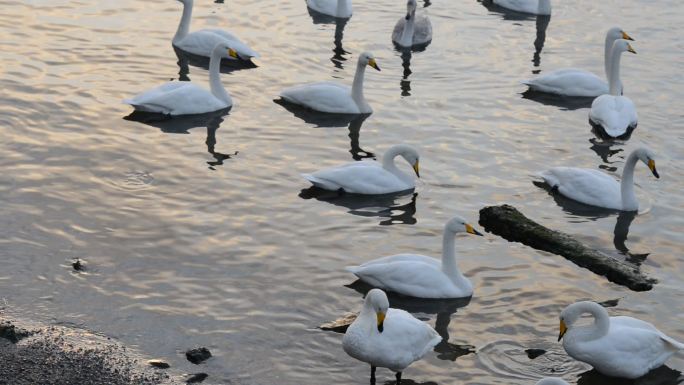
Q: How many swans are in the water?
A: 14